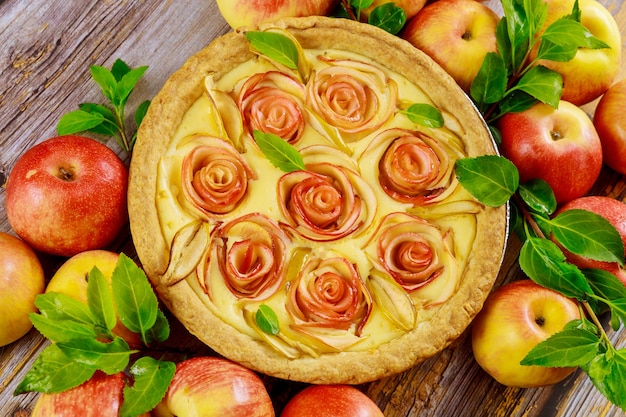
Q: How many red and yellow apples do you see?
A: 14